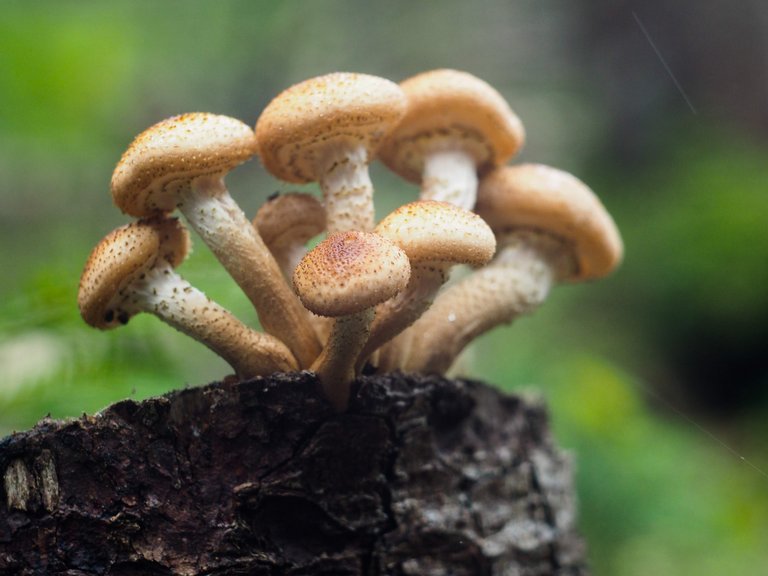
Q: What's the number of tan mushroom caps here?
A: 8